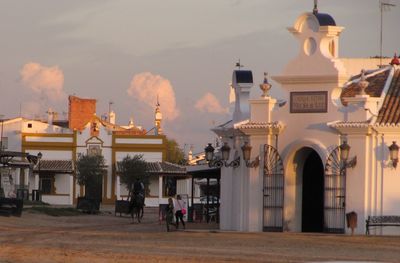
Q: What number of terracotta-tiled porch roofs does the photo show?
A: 2